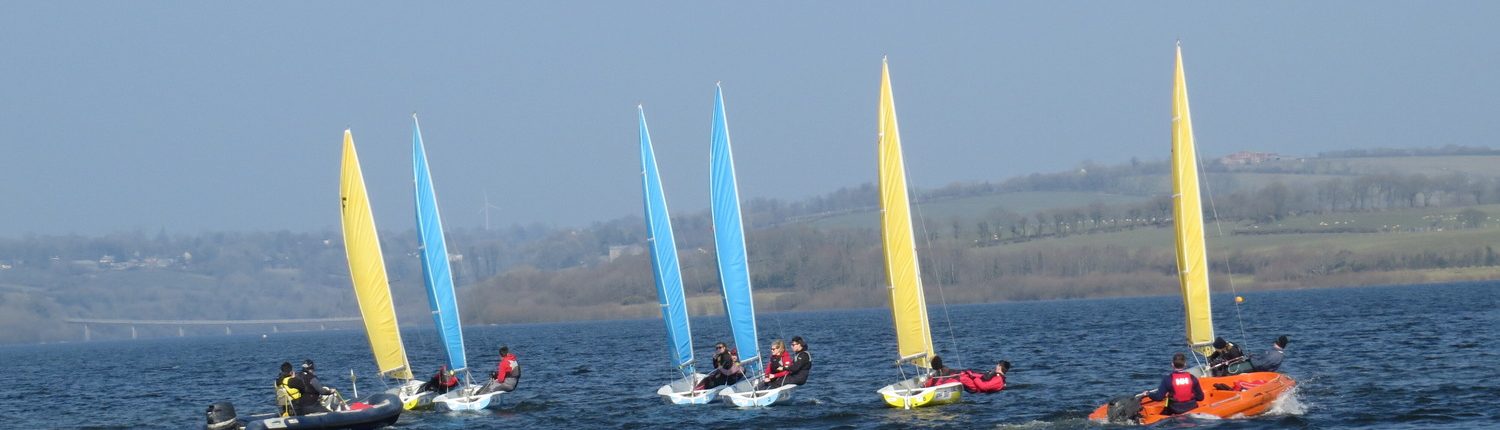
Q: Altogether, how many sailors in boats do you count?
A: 13